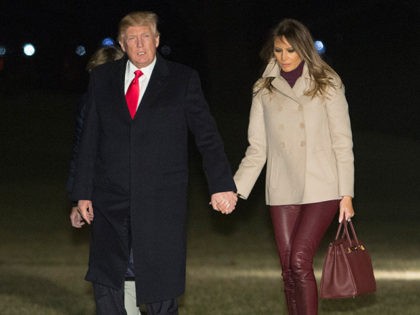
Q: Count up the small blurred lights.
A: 5